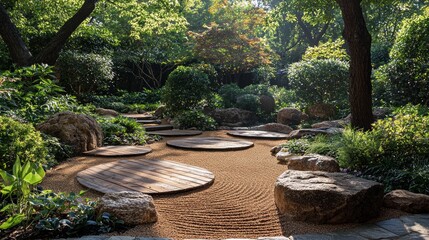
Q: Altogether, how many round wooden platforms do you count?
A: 5